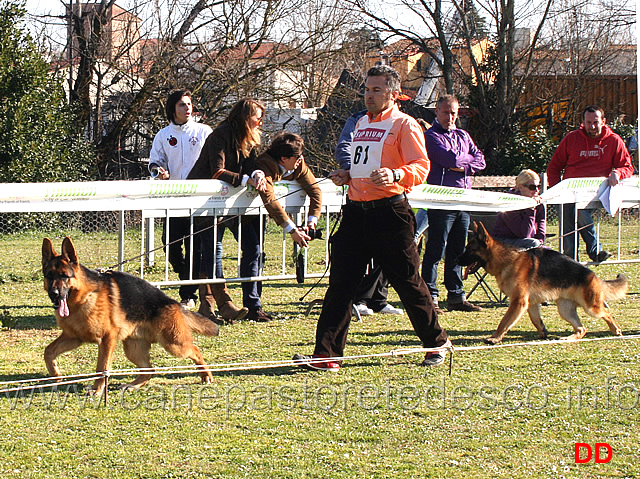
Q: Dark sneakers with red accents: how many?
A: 2